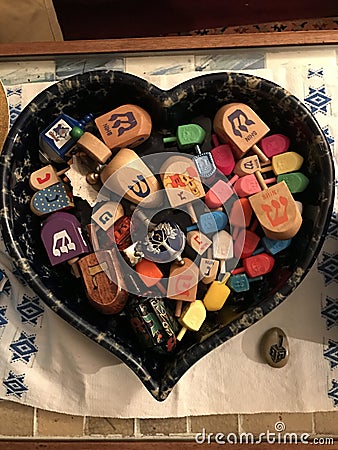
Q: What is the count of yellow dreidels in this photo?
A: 3